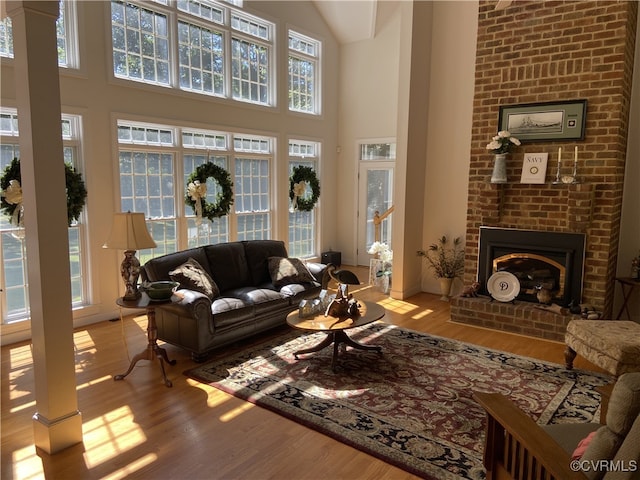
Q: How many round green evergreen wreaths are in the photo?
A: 3